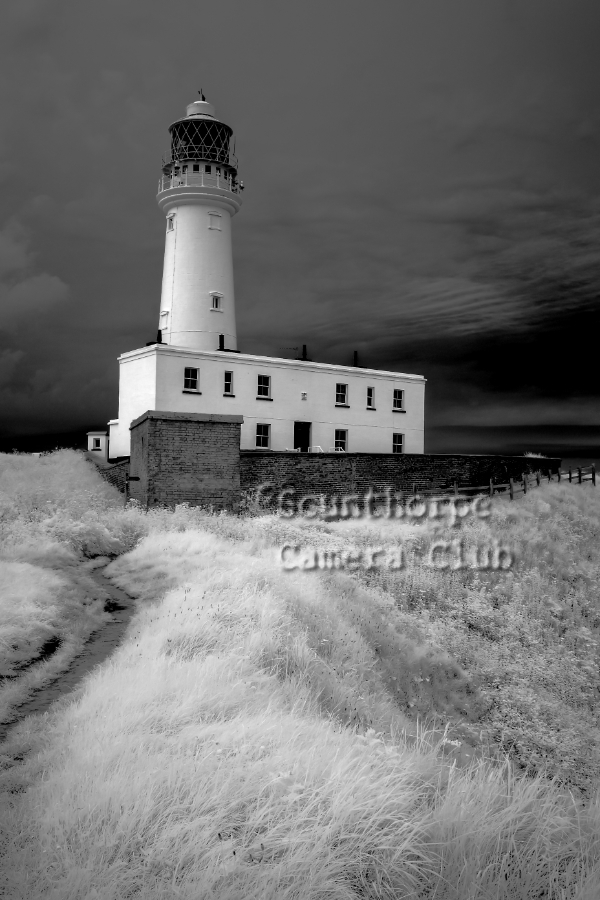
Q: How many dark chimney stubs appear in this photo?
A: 4